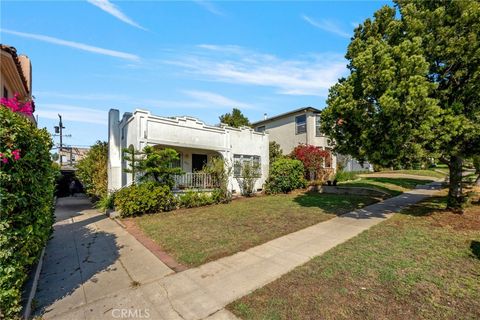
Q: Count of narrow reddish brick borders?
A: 1